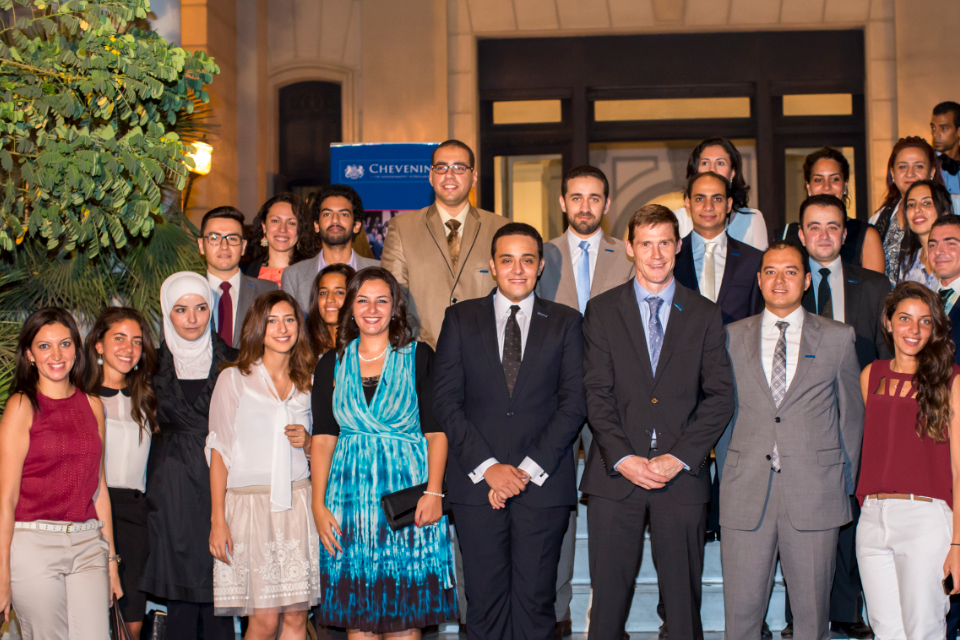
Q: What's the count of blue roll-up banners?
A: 1